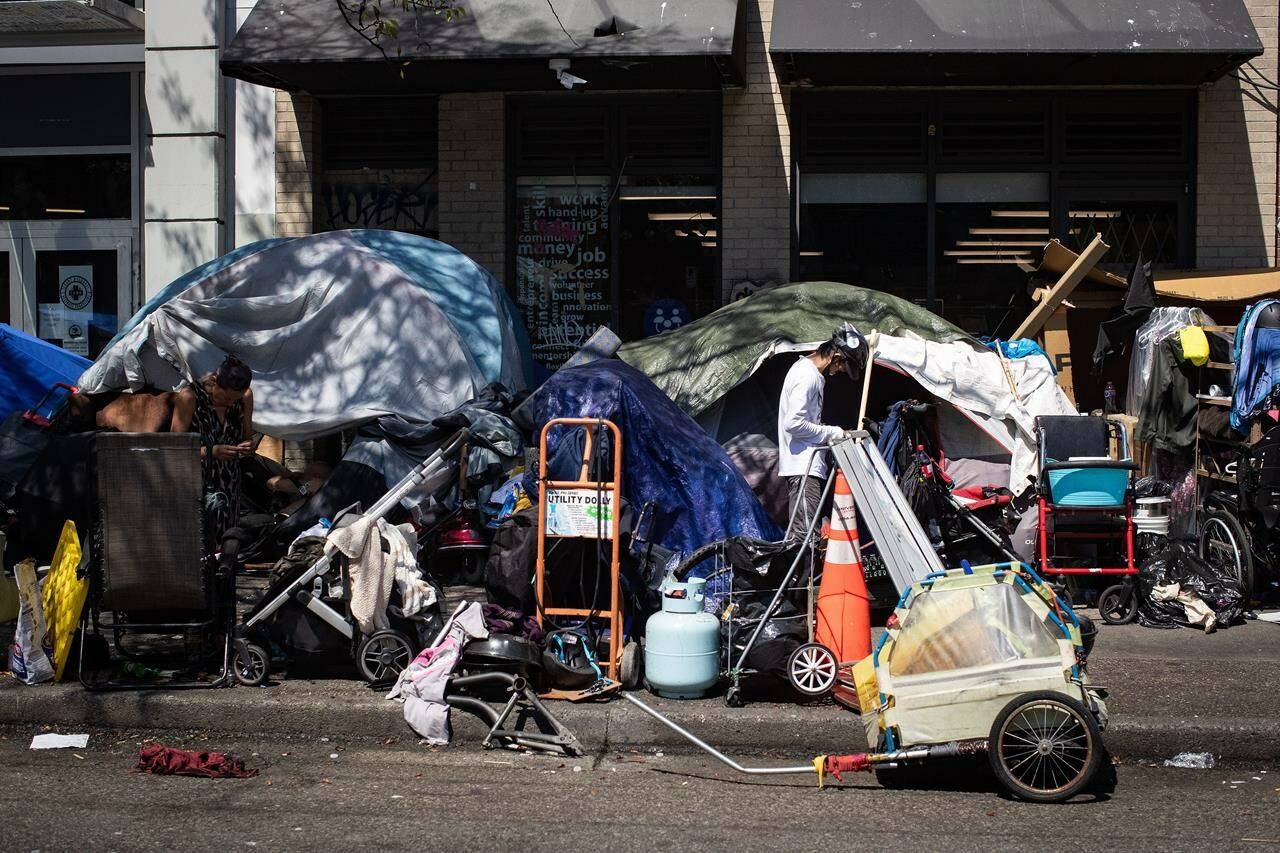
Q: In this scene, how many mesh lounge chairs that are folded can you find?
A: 1